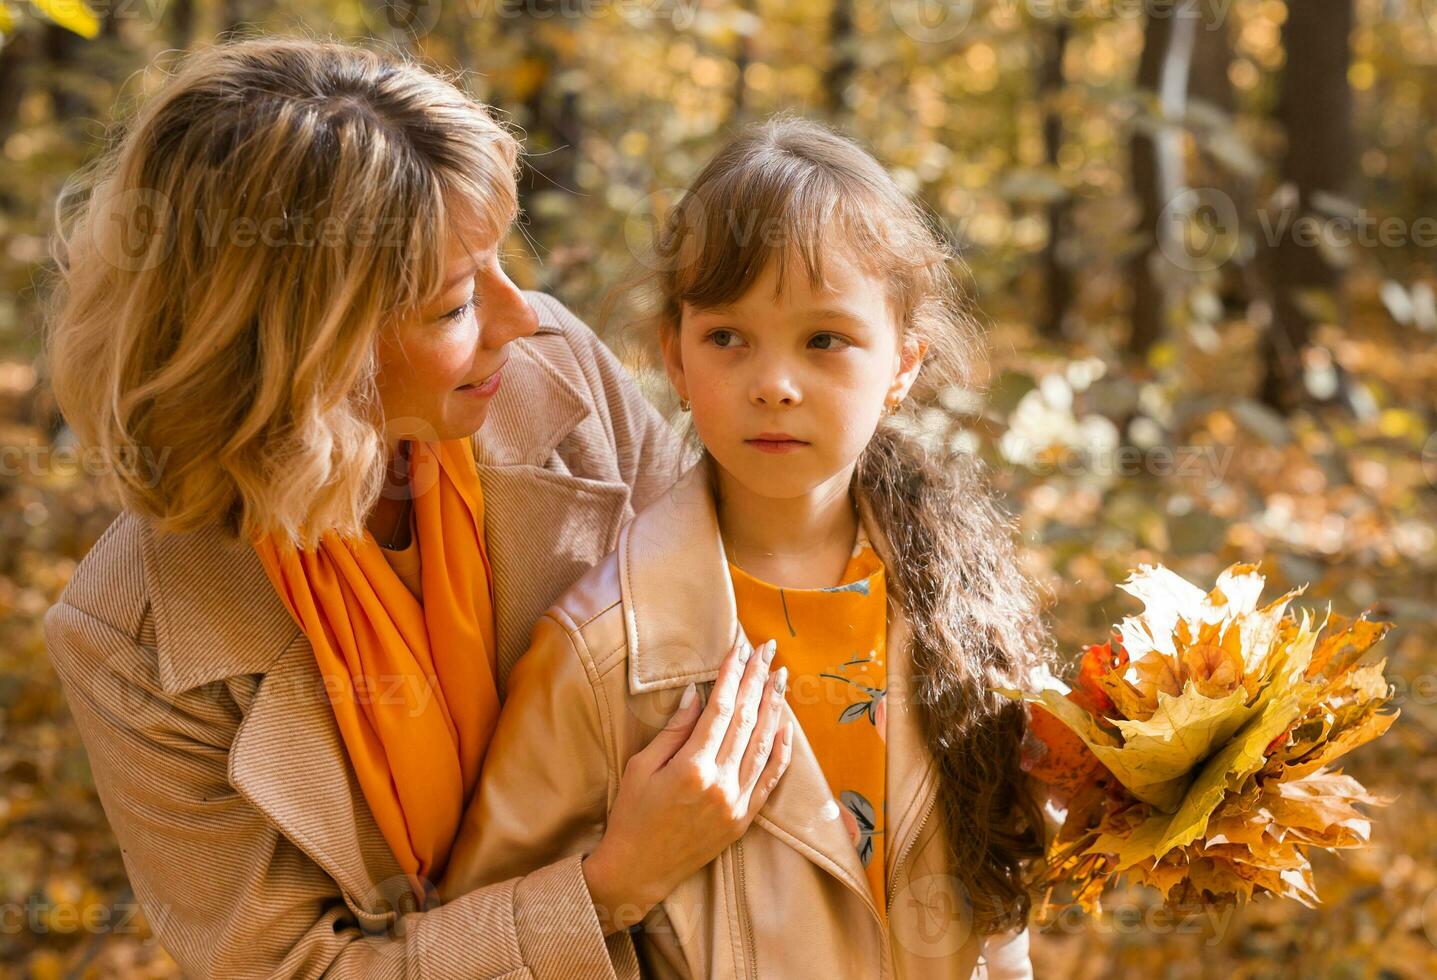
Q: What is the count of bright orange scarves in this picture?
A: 1